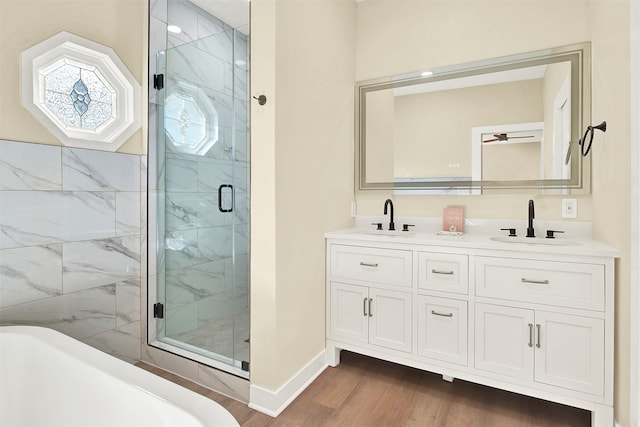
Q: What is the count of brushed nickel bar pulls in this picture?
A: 8